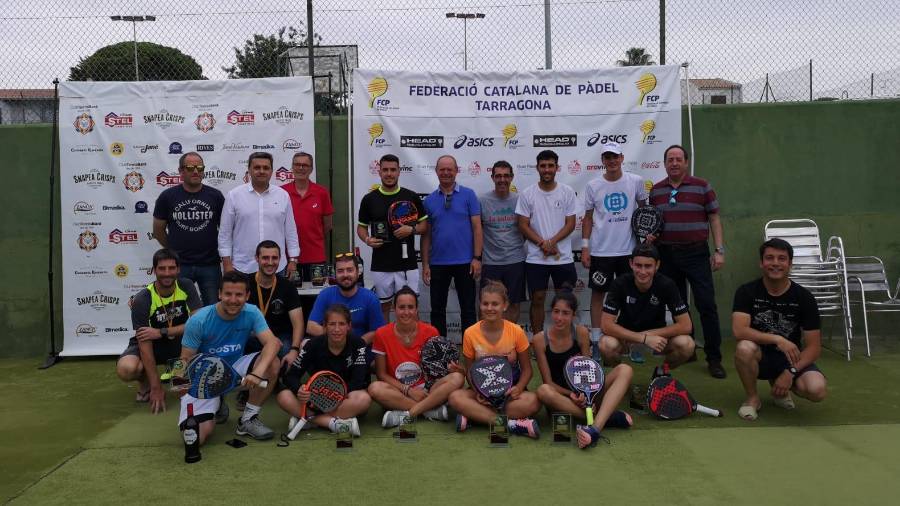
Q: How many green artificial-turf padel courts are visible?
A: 1